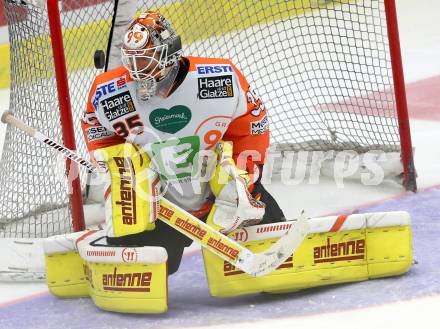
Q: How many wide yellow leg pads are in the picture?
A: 2